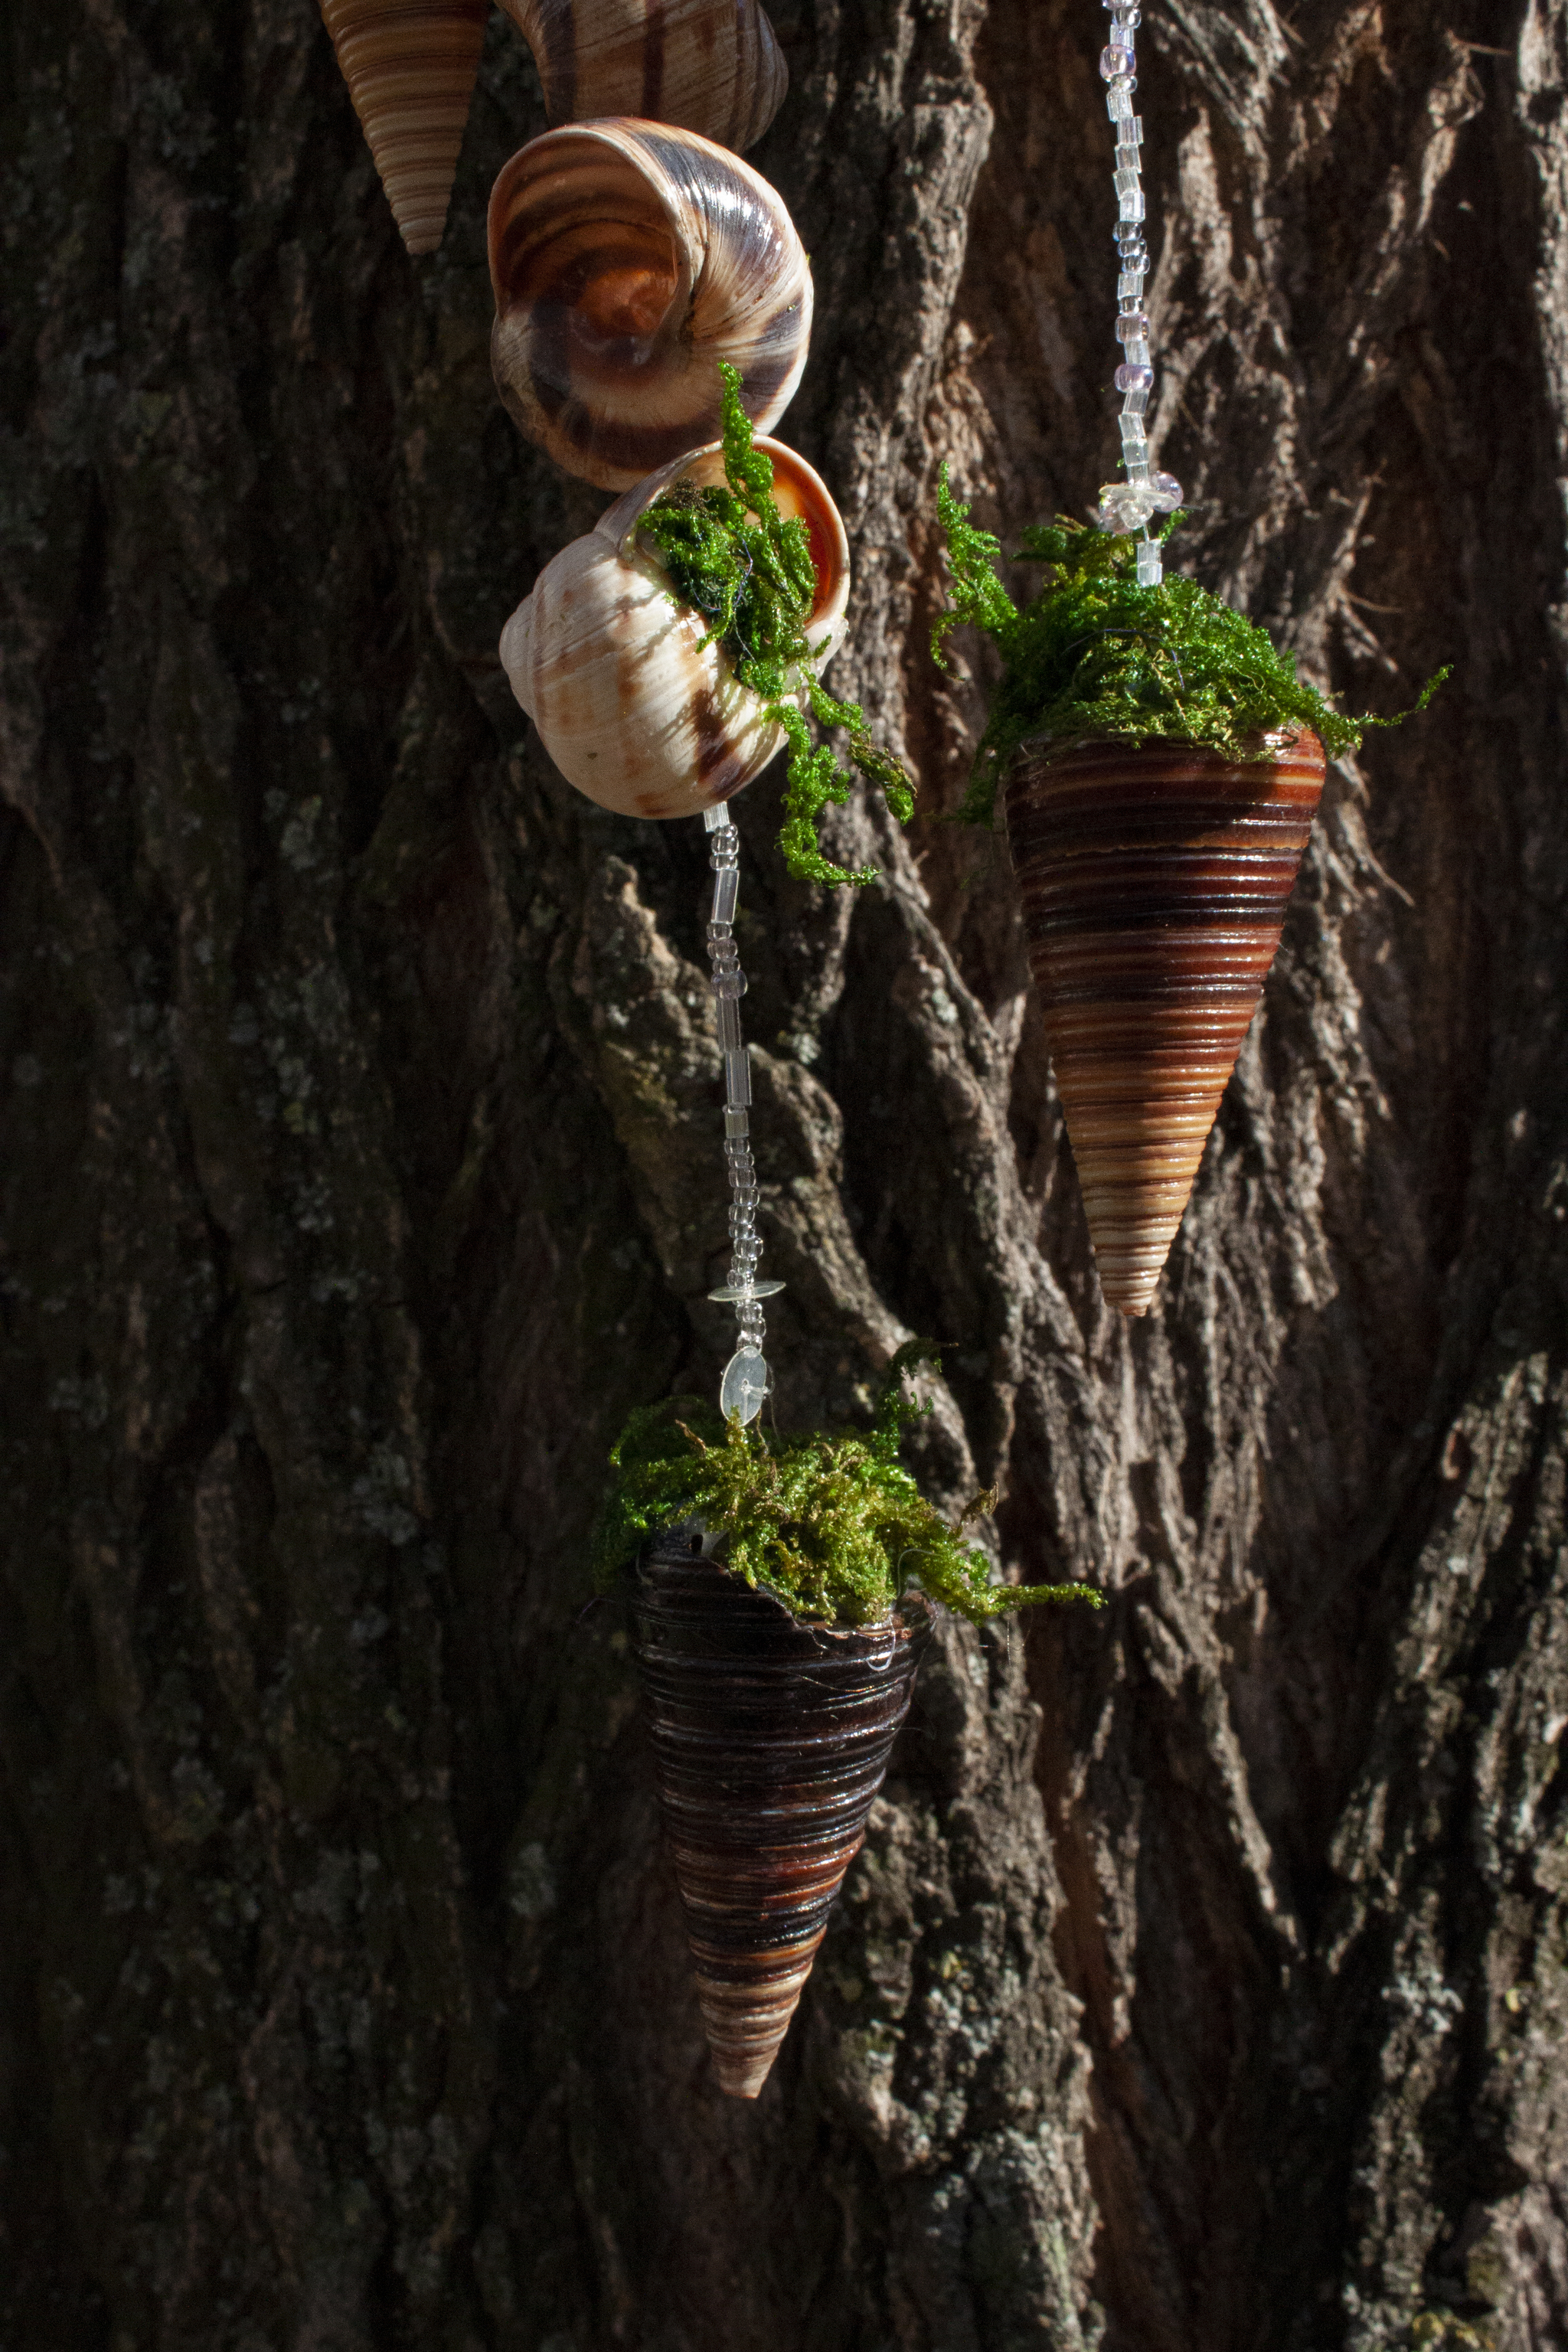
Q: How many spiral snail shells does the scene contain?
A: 3